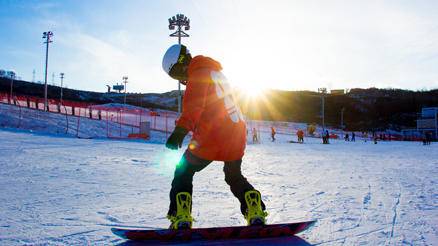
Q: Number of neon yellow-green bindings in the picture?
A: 2